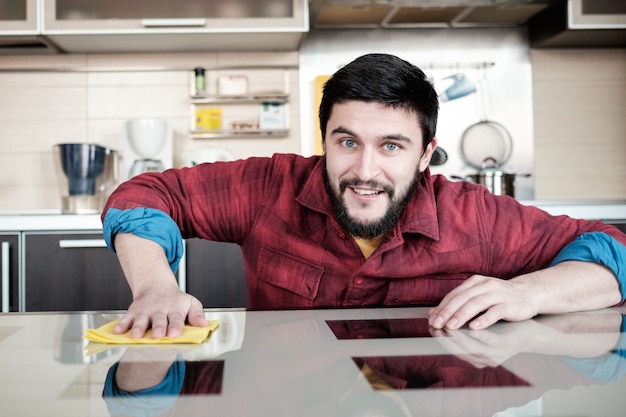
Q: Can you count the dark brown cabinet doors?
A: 3